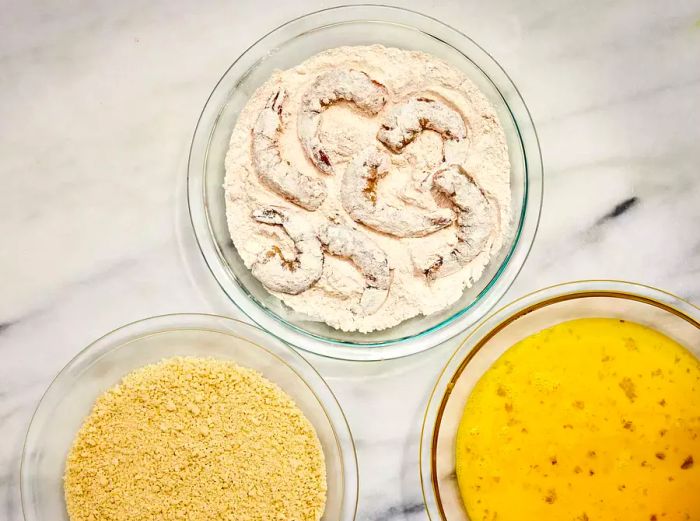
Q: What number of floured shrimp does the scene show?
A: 7